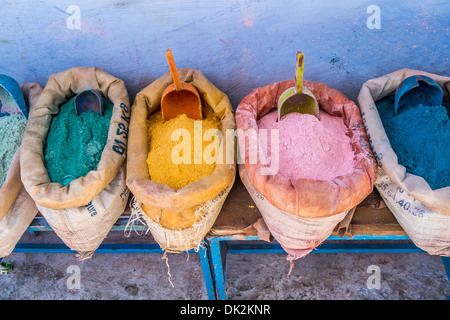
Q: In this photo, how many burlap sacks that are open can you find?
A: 5